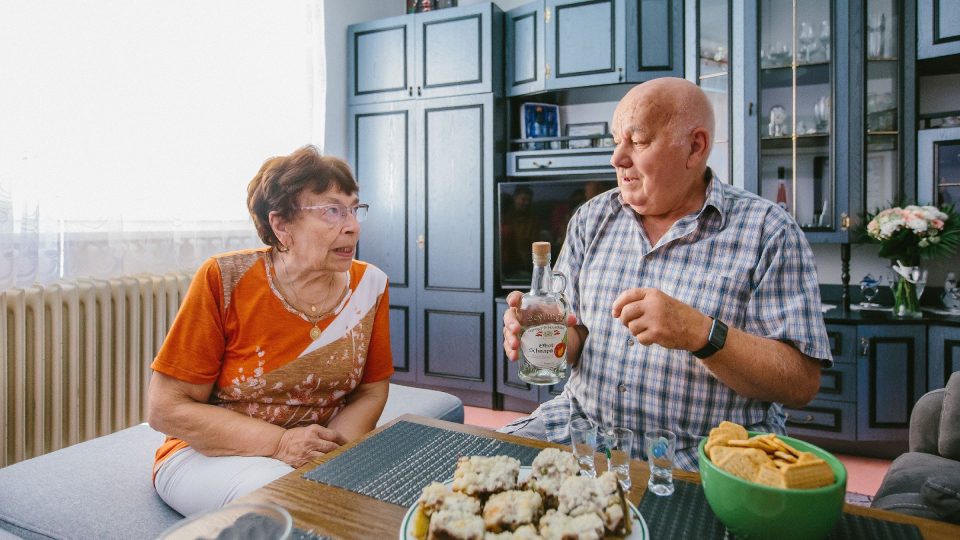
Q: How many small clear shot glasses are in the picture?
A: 3